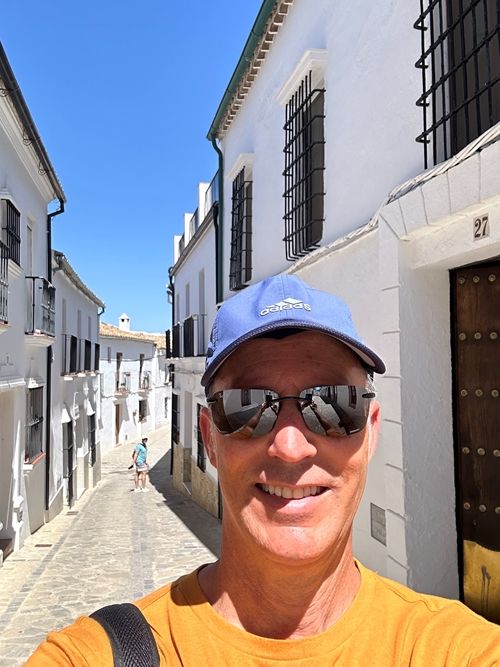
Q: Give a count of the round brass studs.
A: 15